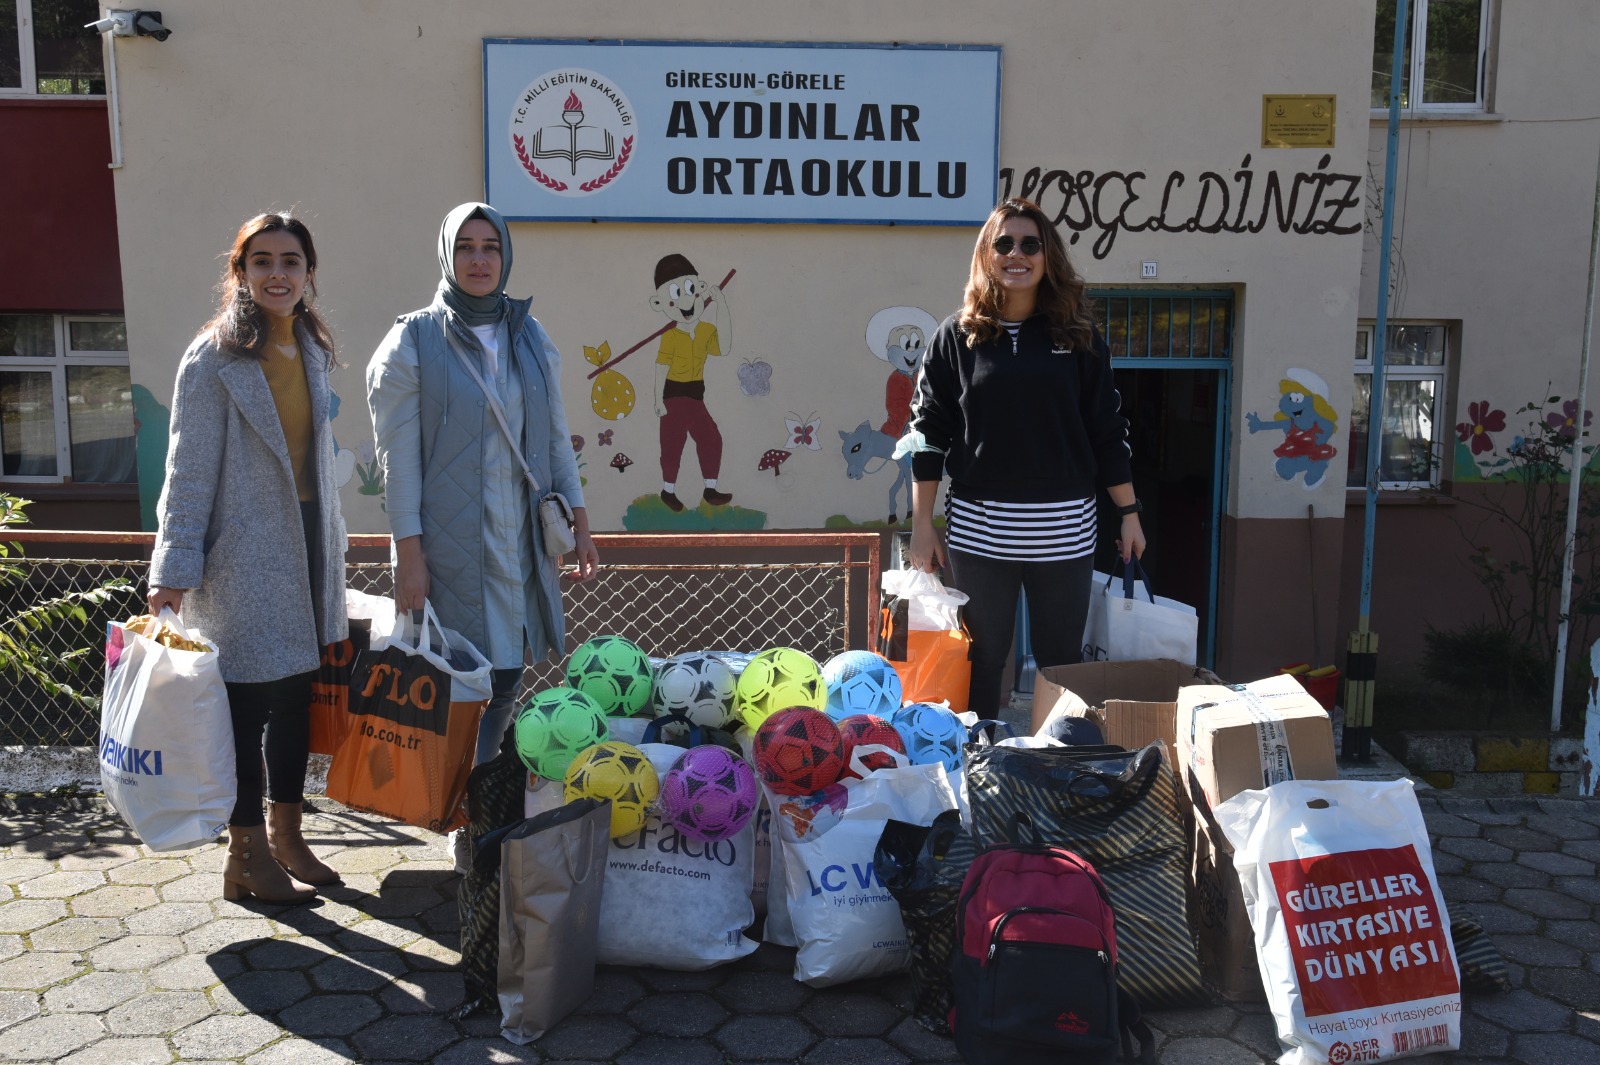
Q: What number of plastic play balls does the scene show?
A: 10